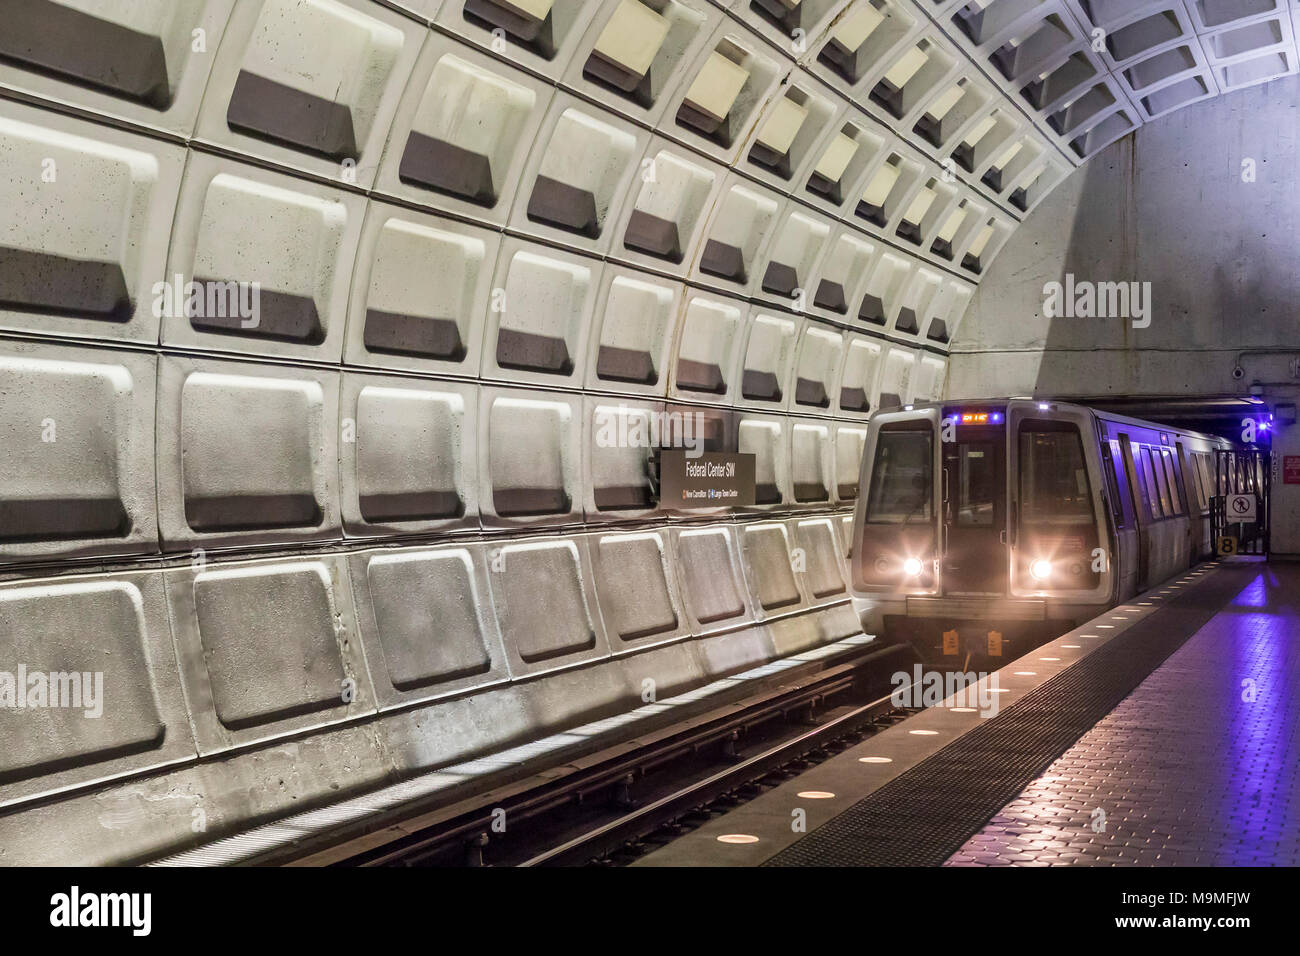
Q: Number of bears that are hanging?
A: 0